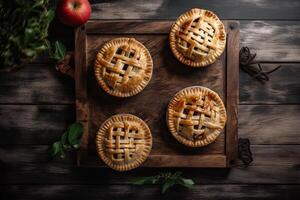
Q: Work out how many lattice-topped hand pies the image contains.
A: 4